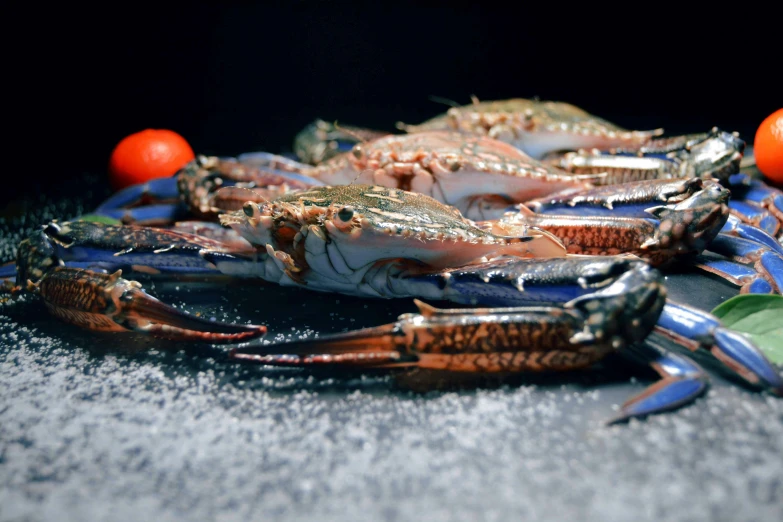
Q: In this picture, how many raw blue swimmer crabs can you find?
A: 3